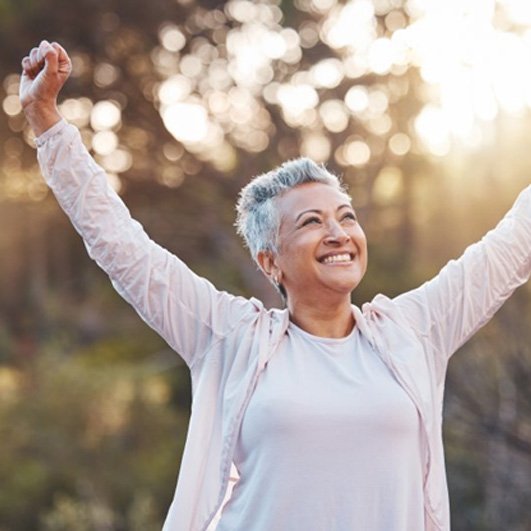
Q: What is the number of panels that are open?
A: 2